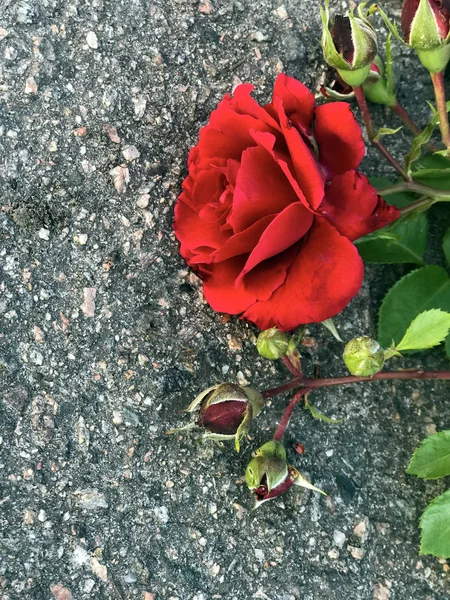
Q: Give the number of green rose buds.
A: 2